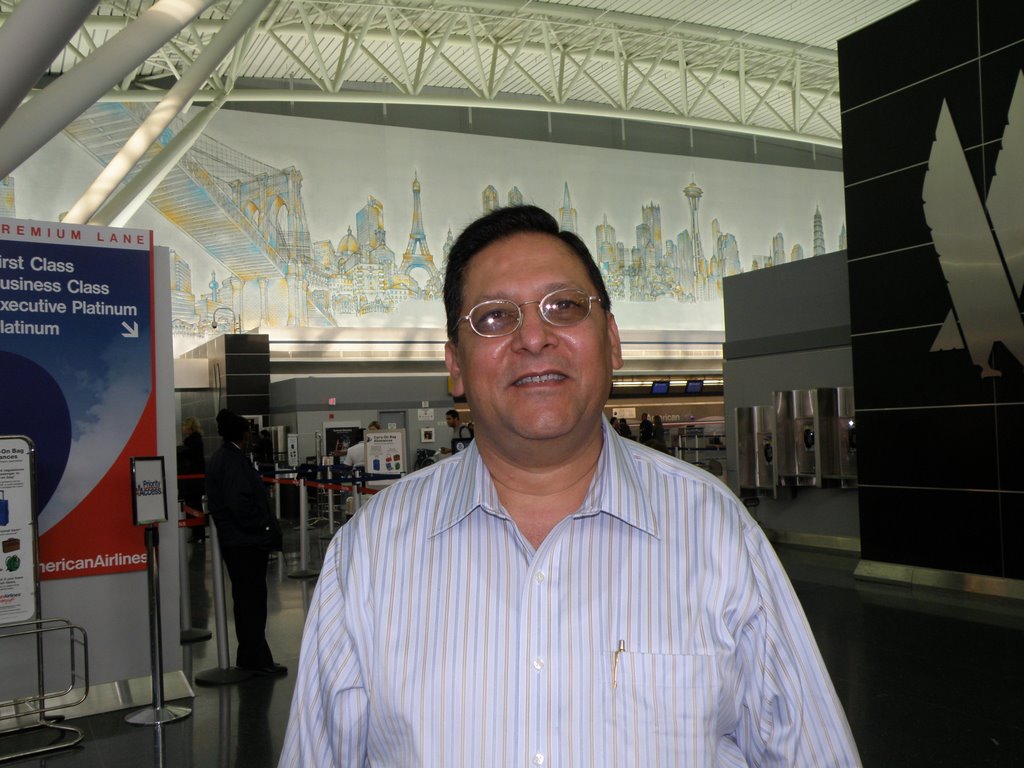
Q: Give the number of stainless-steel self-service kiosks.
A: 3